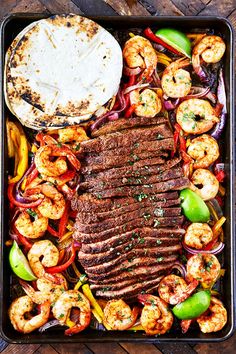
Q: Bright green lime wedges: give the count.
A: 4